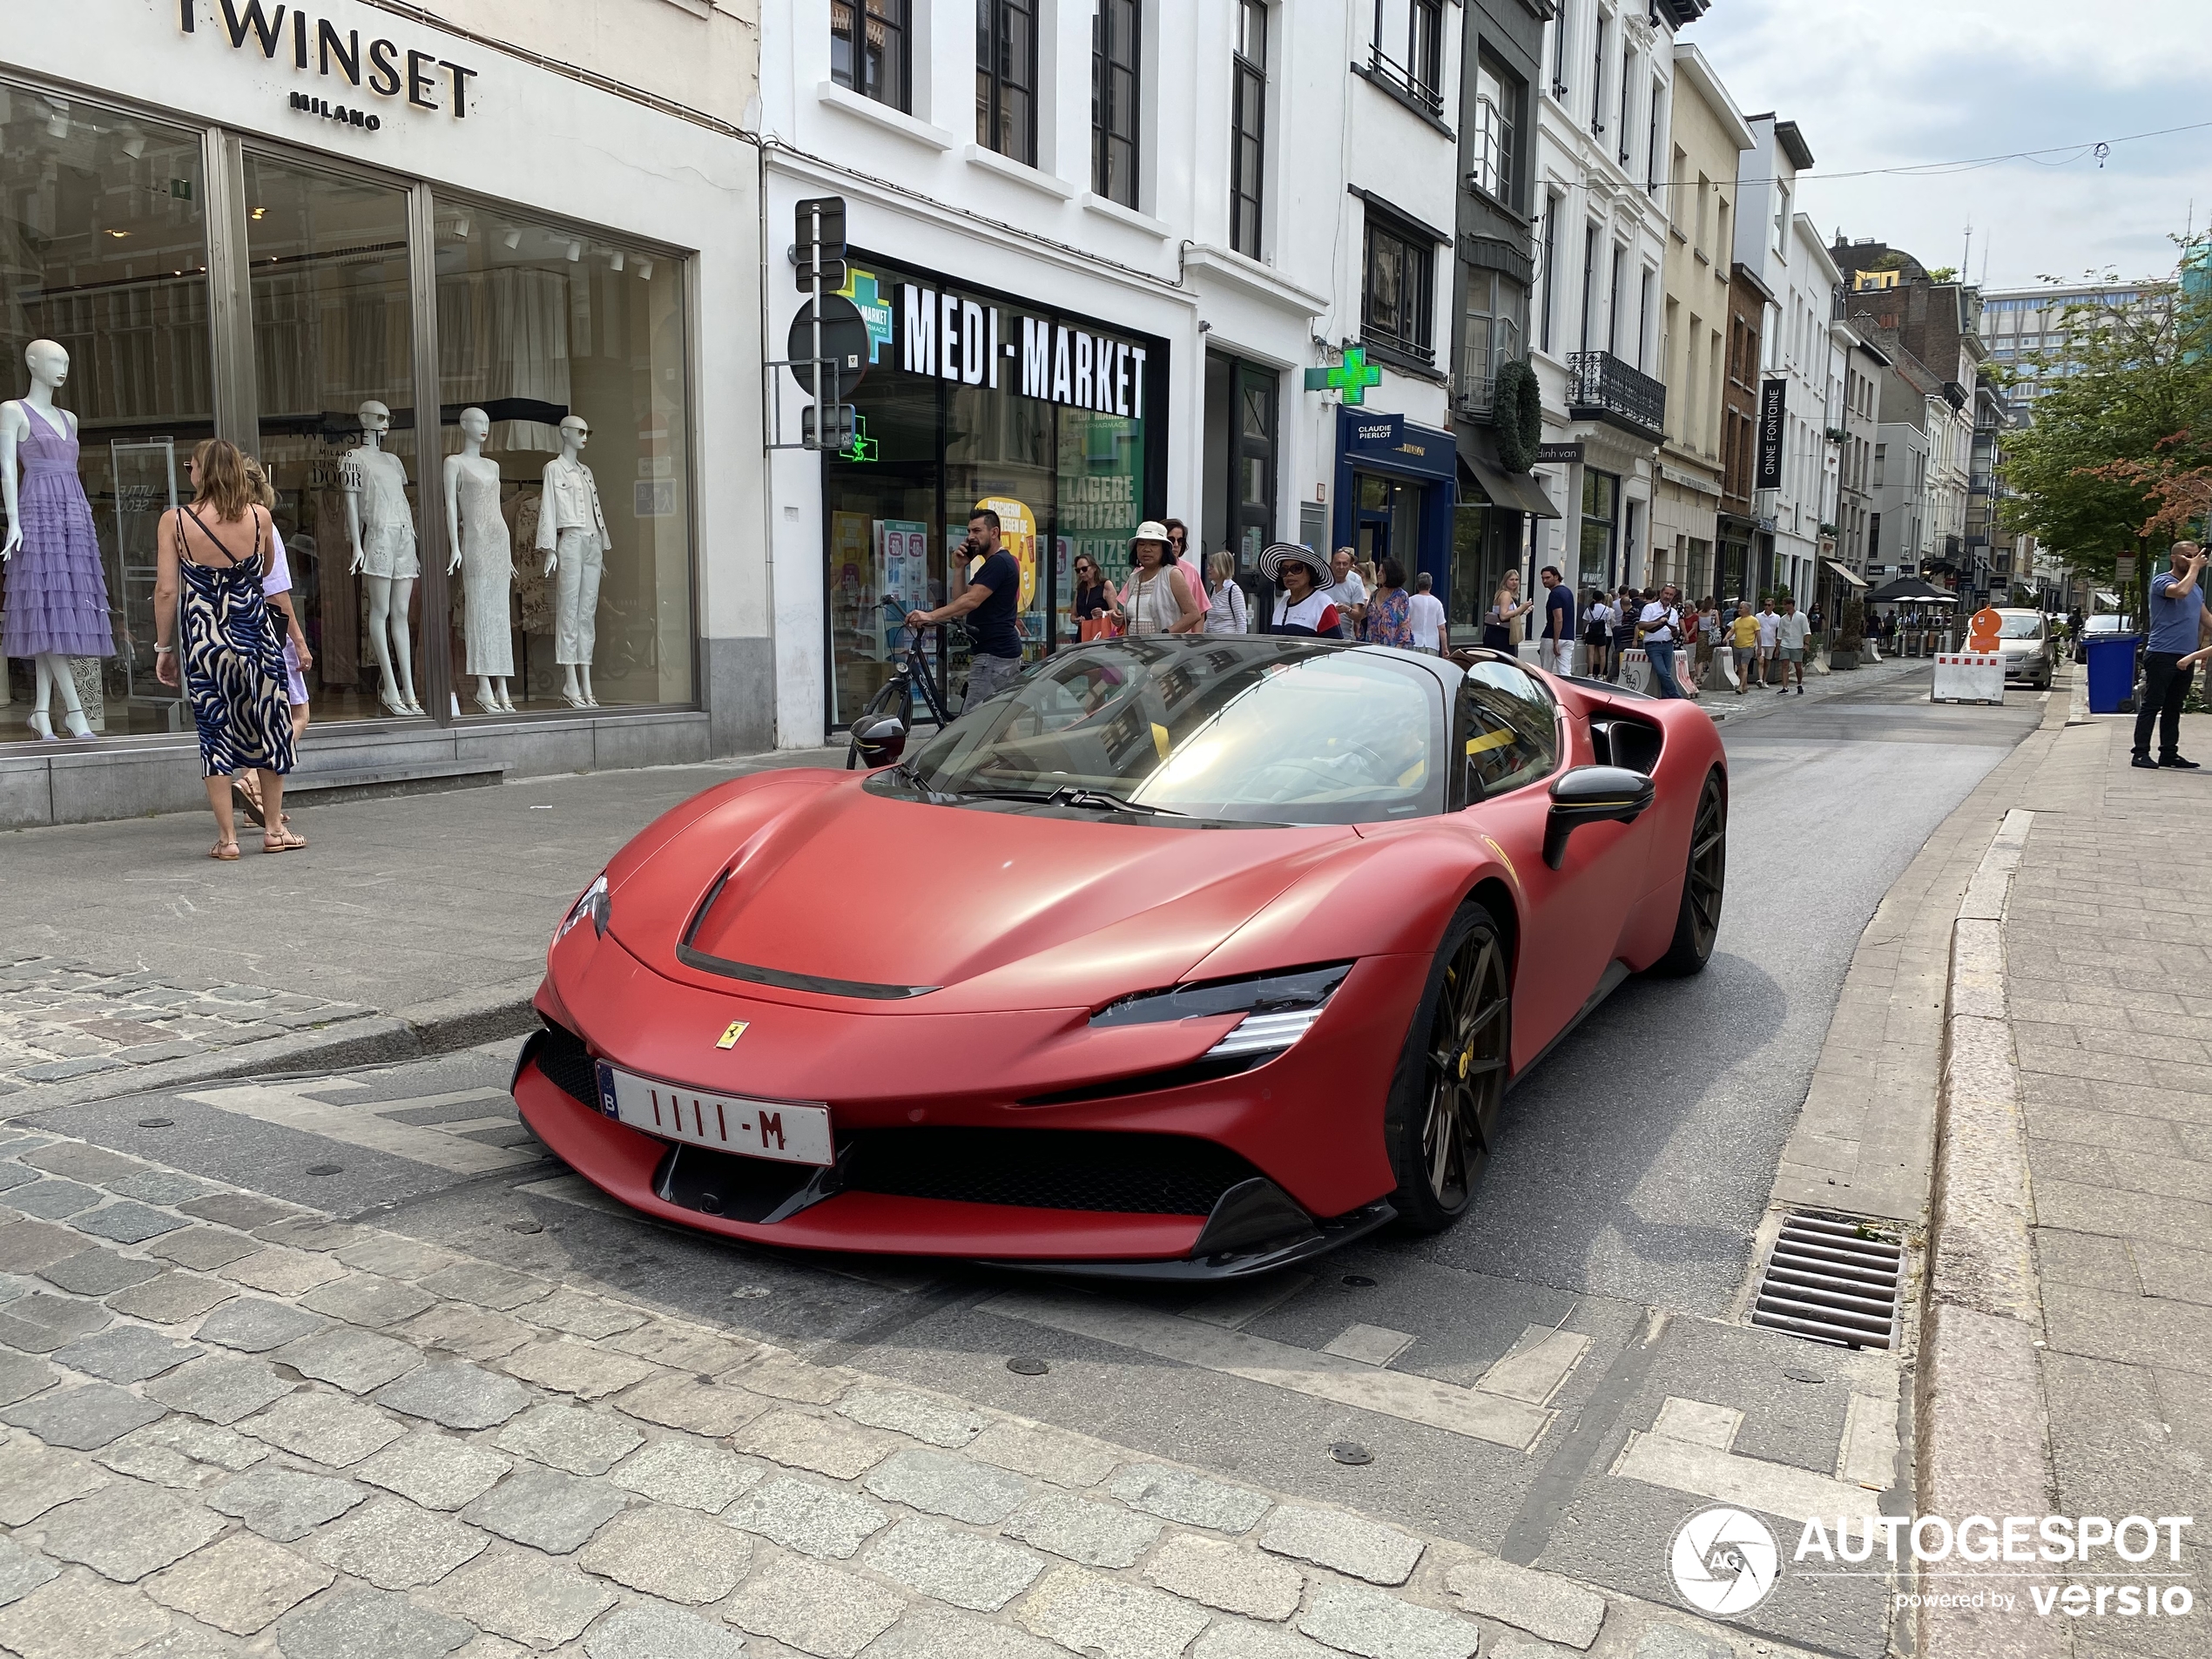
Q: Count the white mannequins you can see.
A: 4